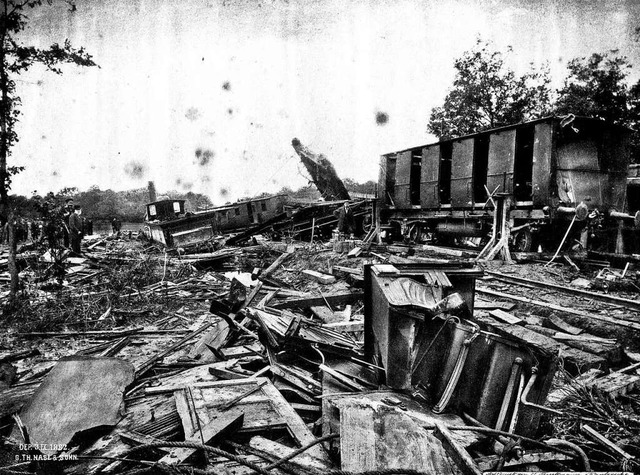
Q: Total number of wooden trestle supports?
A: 2